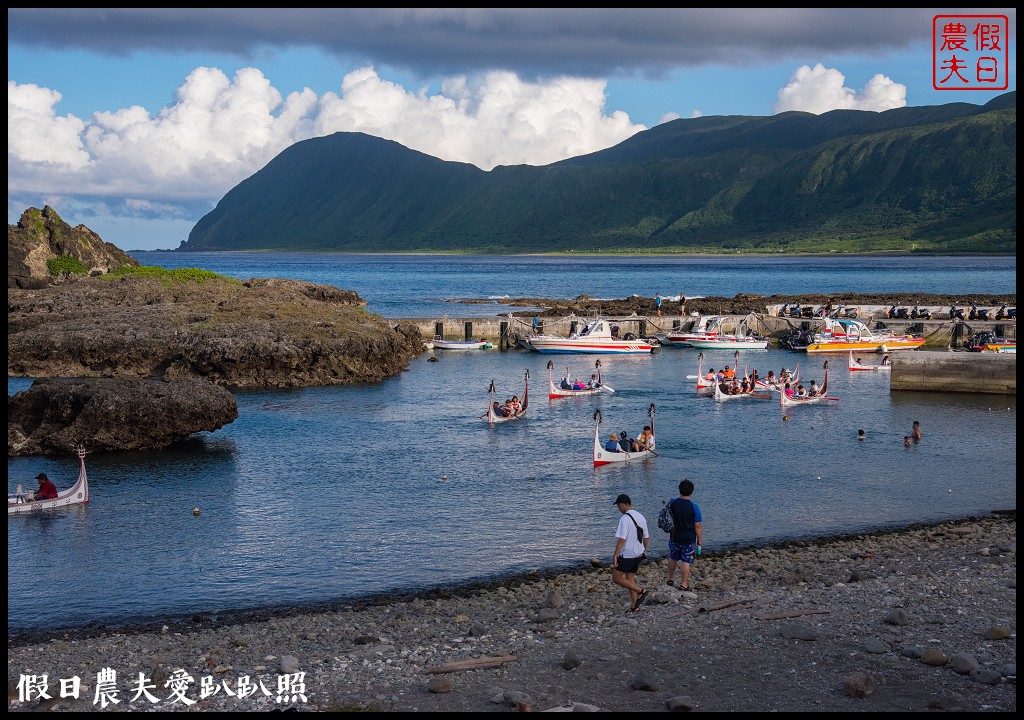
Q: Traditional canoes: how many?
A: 9